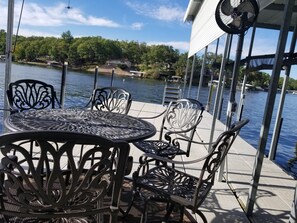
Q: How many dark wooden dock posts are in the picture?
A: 3